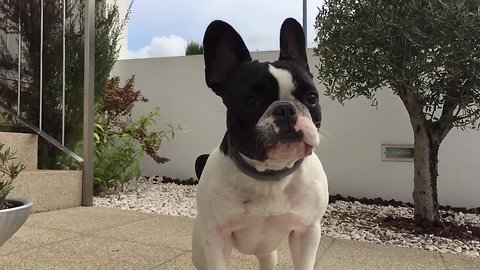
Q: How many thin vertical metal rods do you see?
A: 3